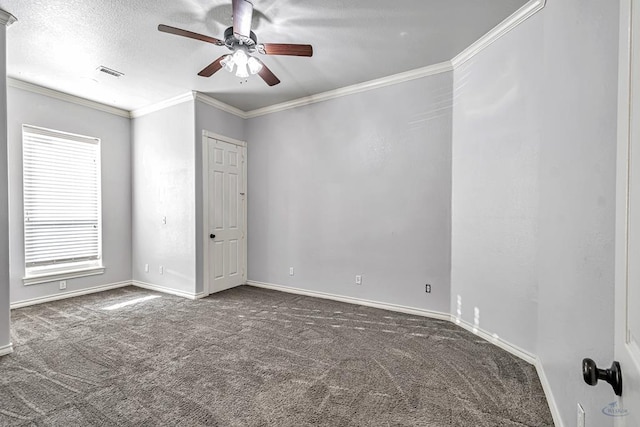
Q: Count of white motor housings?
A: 0